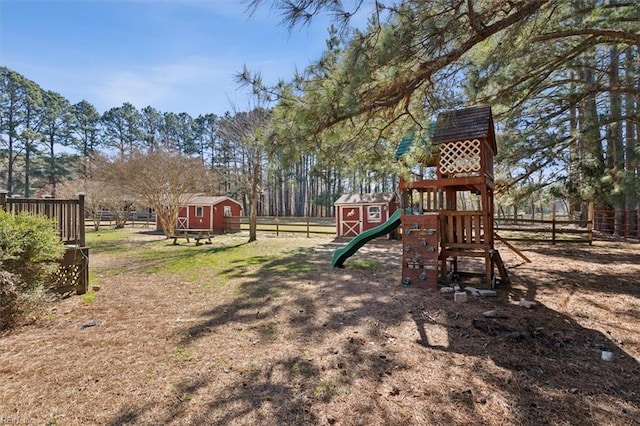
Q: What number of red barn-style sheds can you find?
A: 2